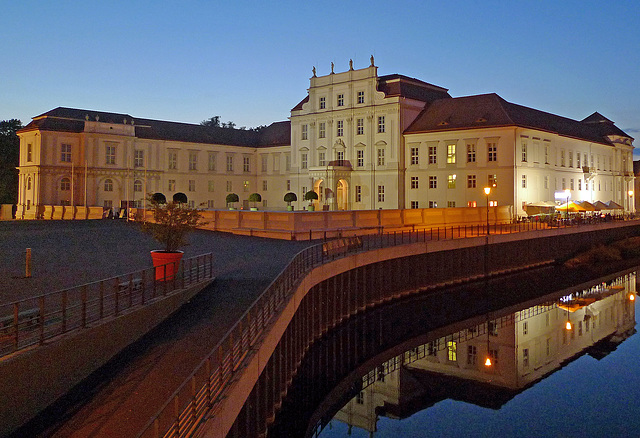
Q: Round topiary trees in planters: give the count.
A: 6